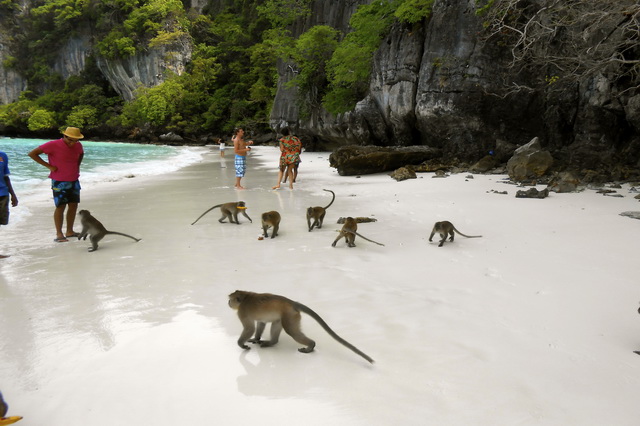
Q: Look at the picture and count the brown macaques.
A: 7